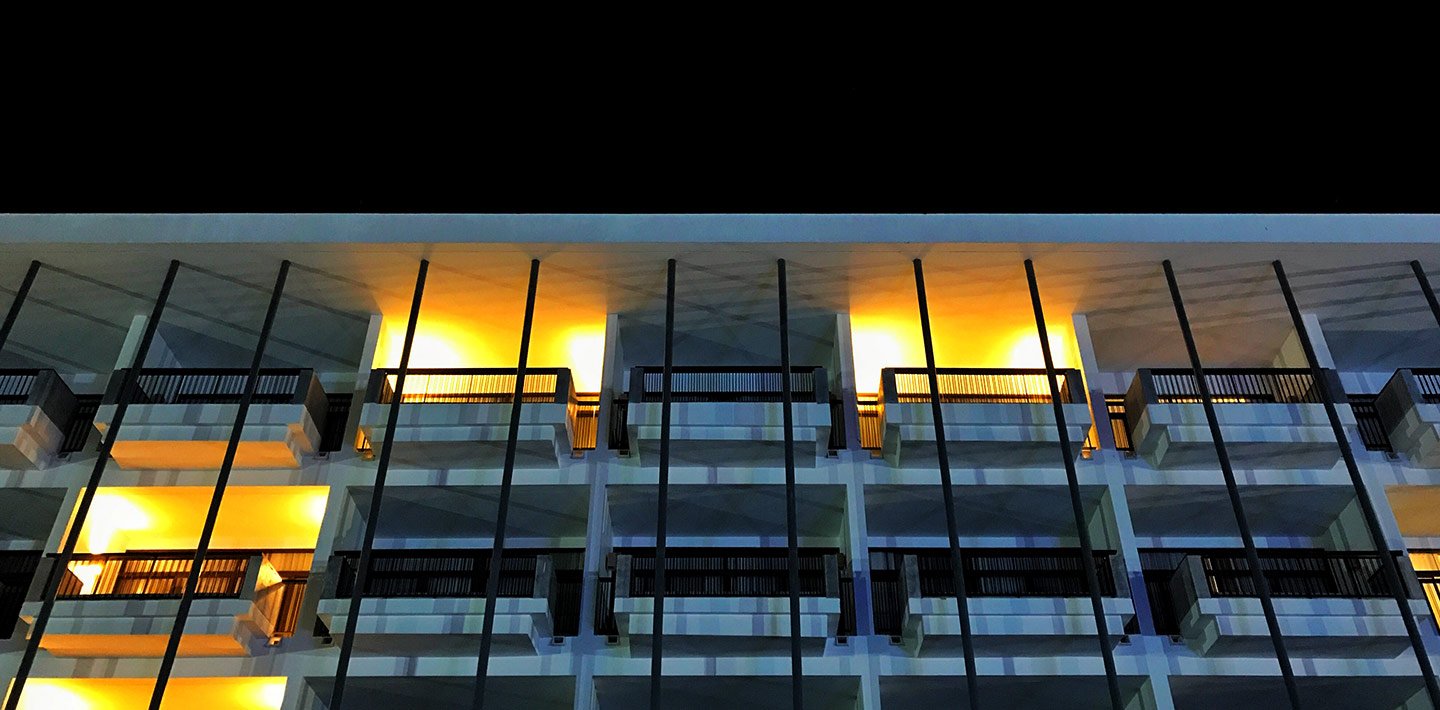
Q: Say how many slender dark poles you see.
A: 12